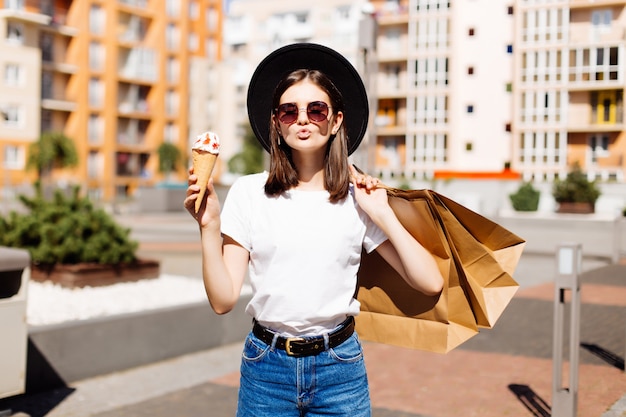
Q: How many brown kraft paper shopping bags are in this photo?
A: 3